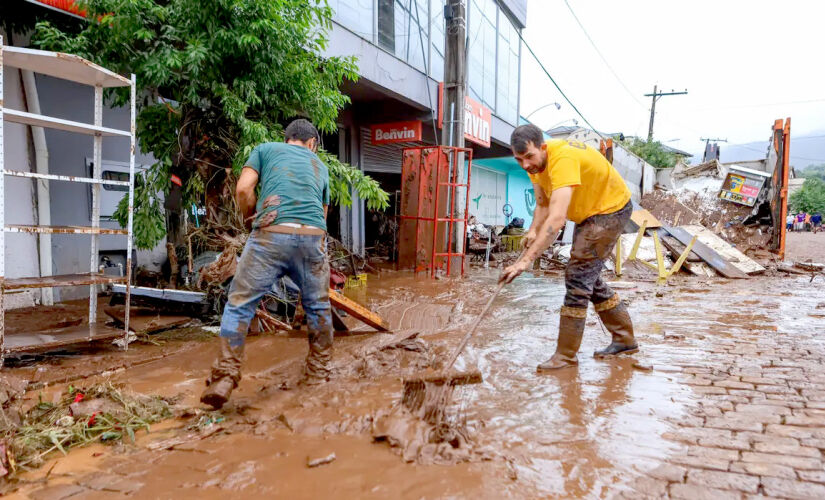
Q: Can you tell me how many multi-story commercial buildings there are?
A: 1